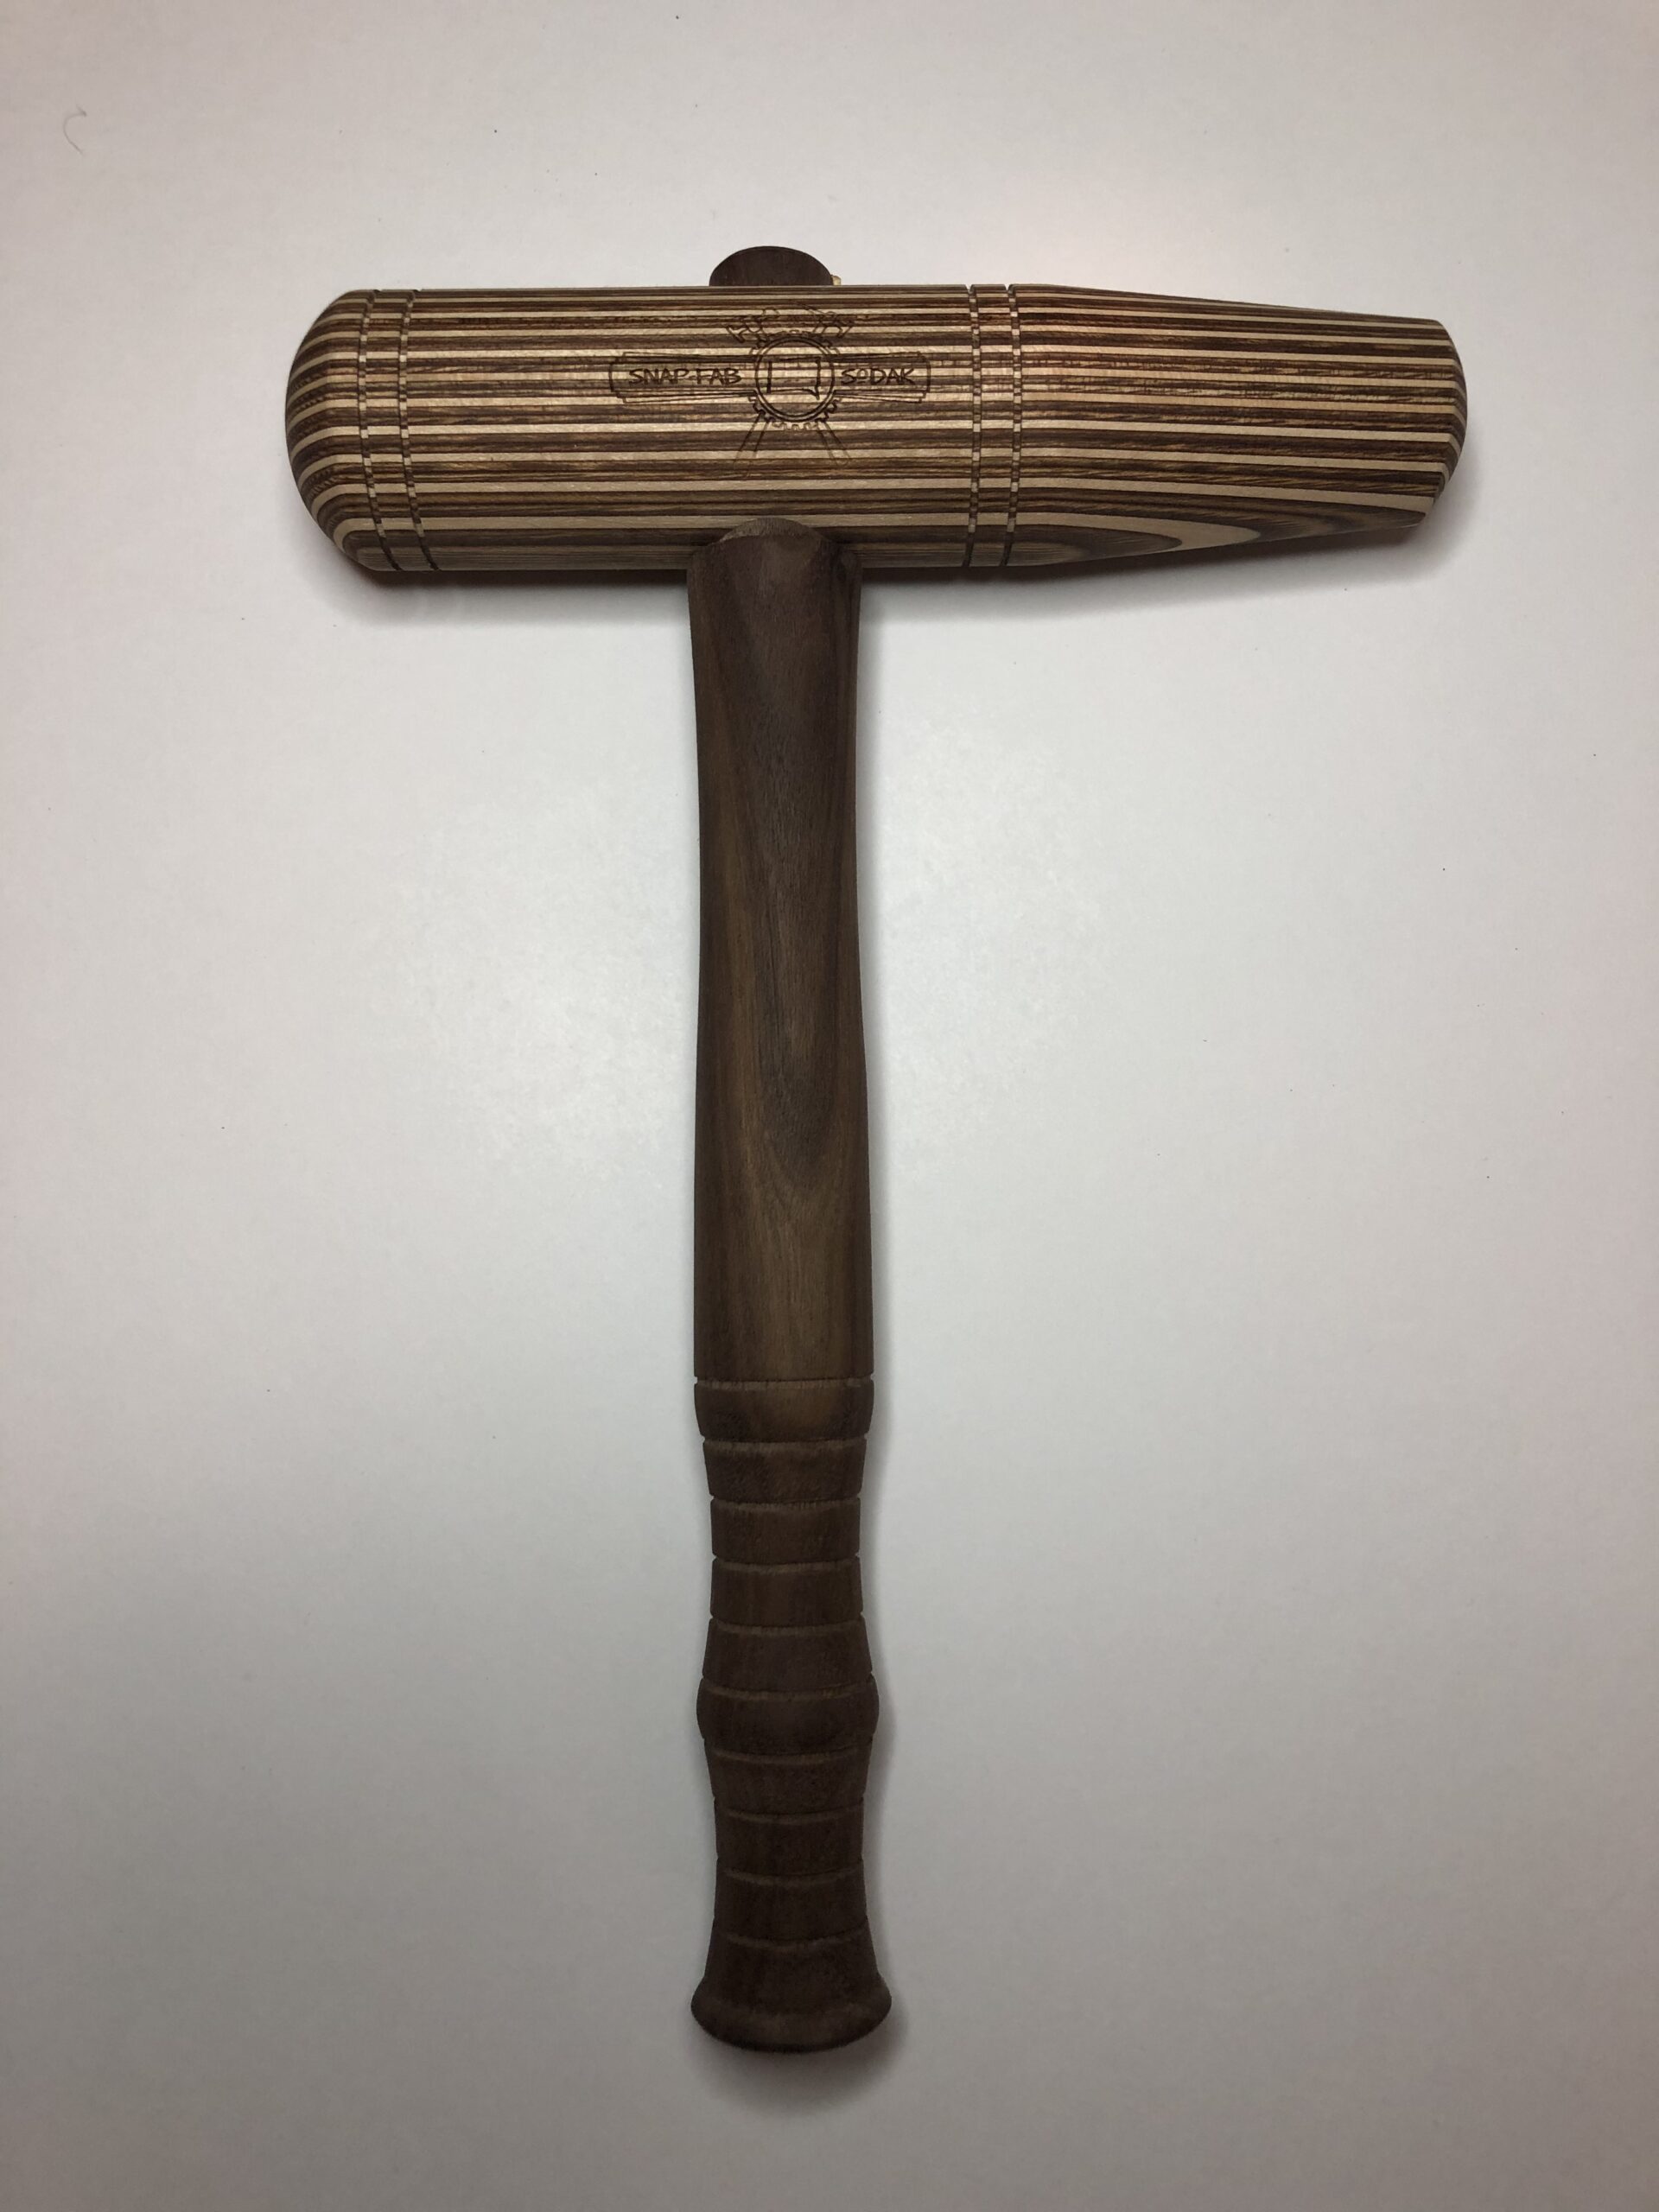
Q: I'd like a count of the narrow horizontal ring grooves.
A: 10